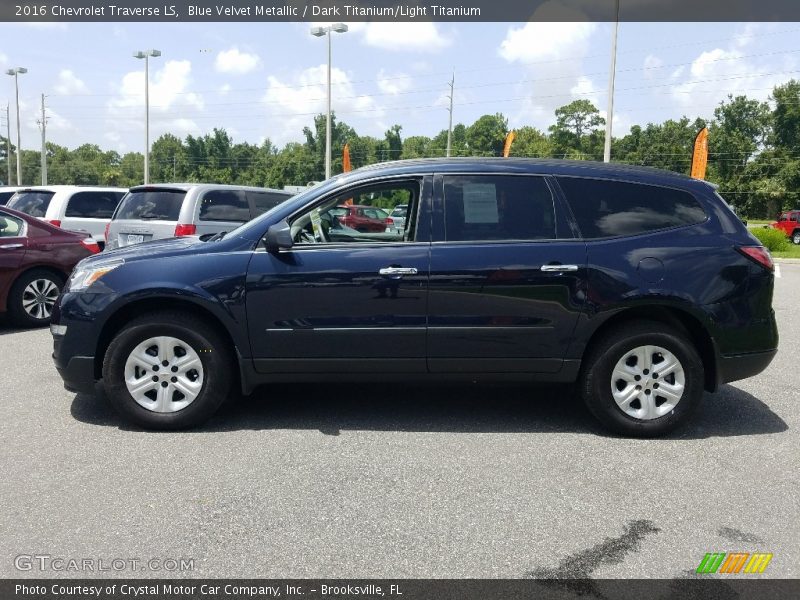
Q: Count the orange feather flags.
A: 3